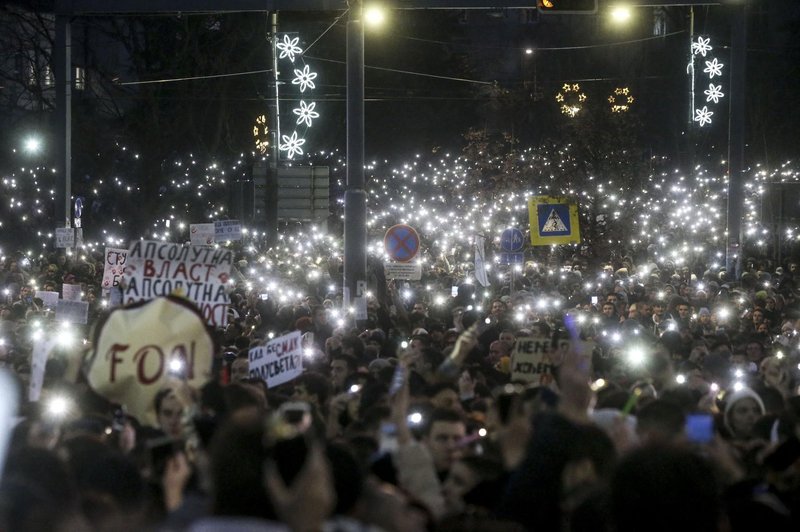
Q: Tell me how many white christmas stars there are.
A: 8